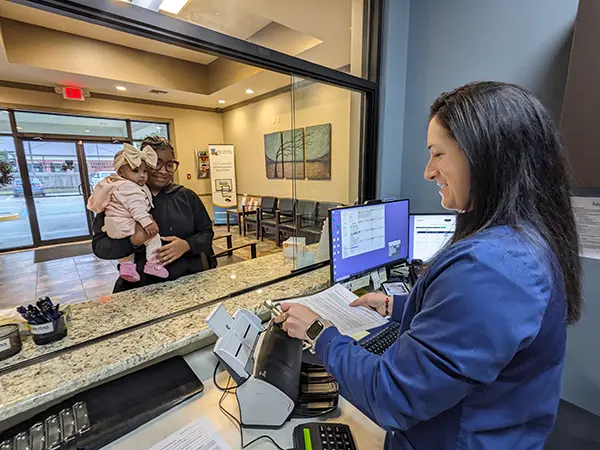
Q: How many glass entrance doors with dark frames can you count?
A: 2